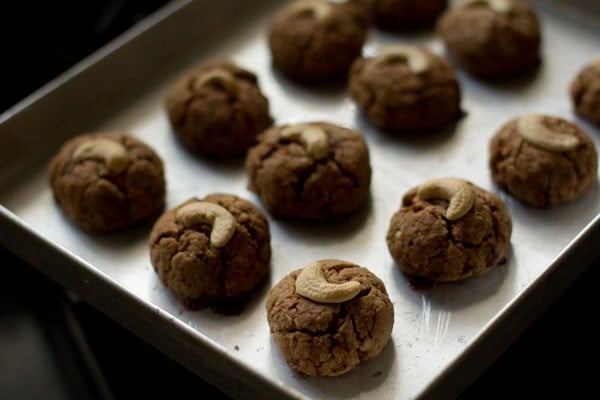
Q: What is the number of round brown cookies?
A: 12